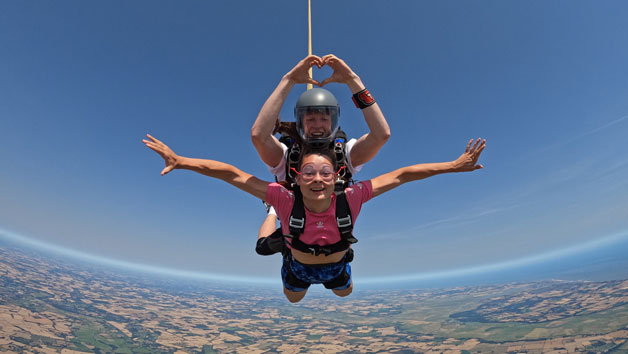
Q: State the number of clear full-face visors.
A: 1